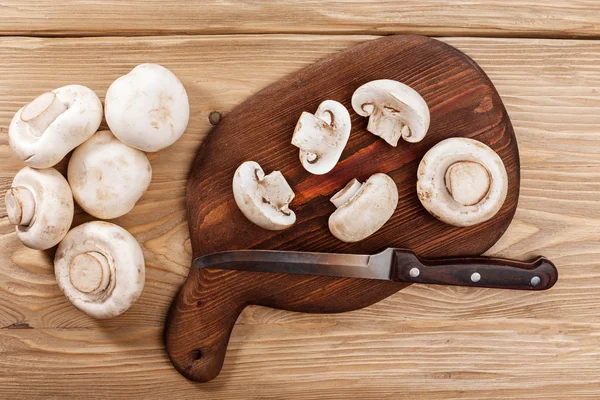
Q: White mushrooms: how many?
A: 10